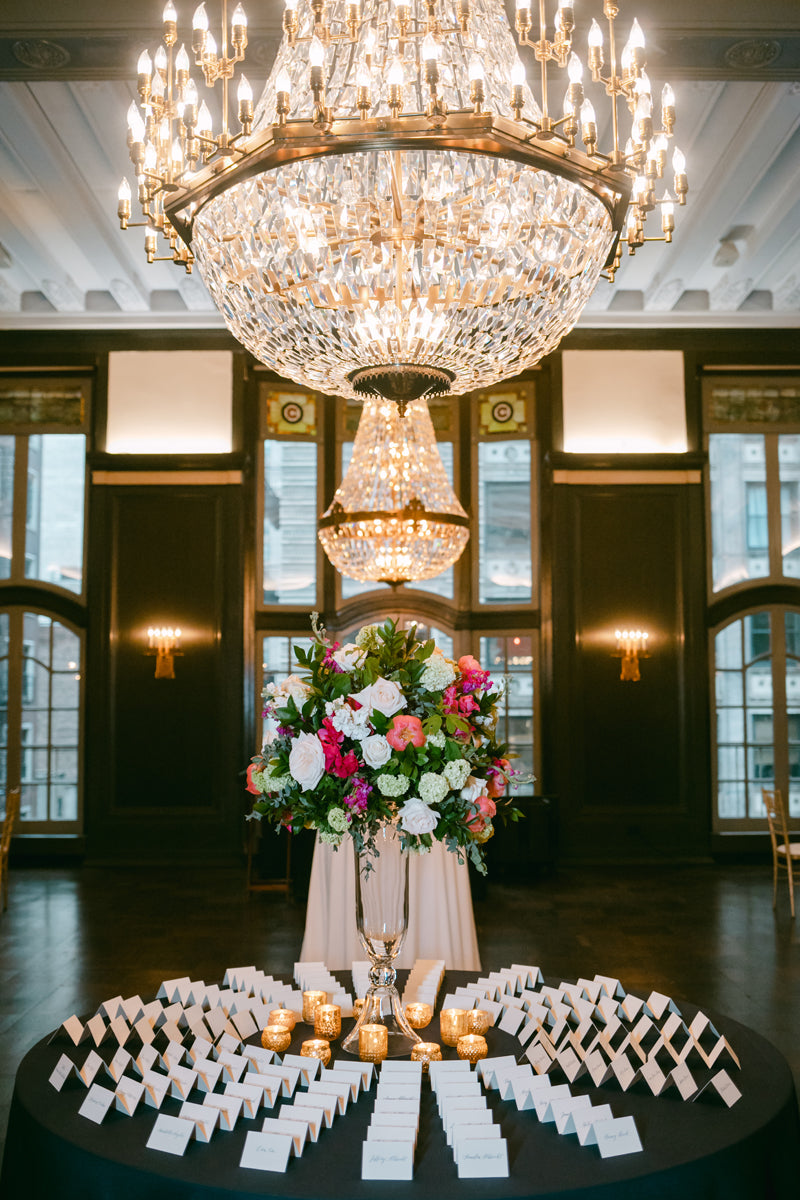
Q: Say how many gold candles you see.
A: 12